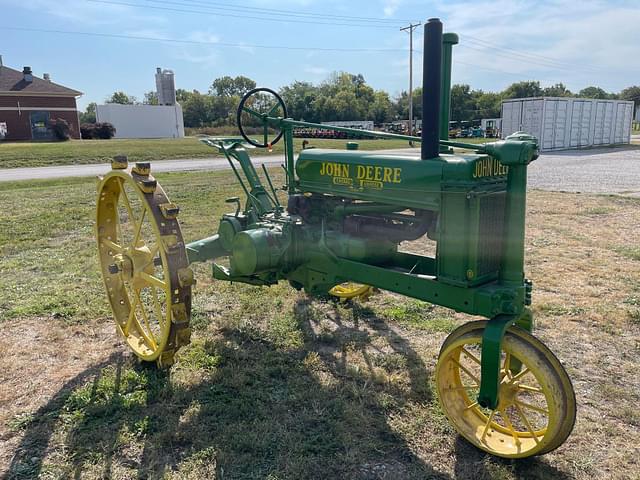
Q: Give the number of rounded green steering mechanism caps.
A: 1